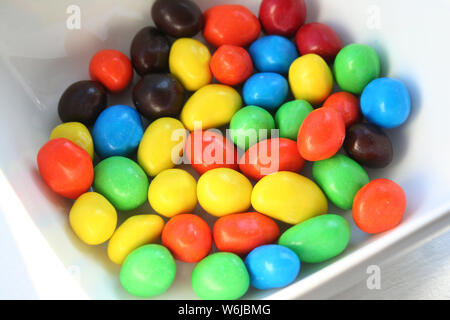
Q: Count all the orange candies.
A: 11